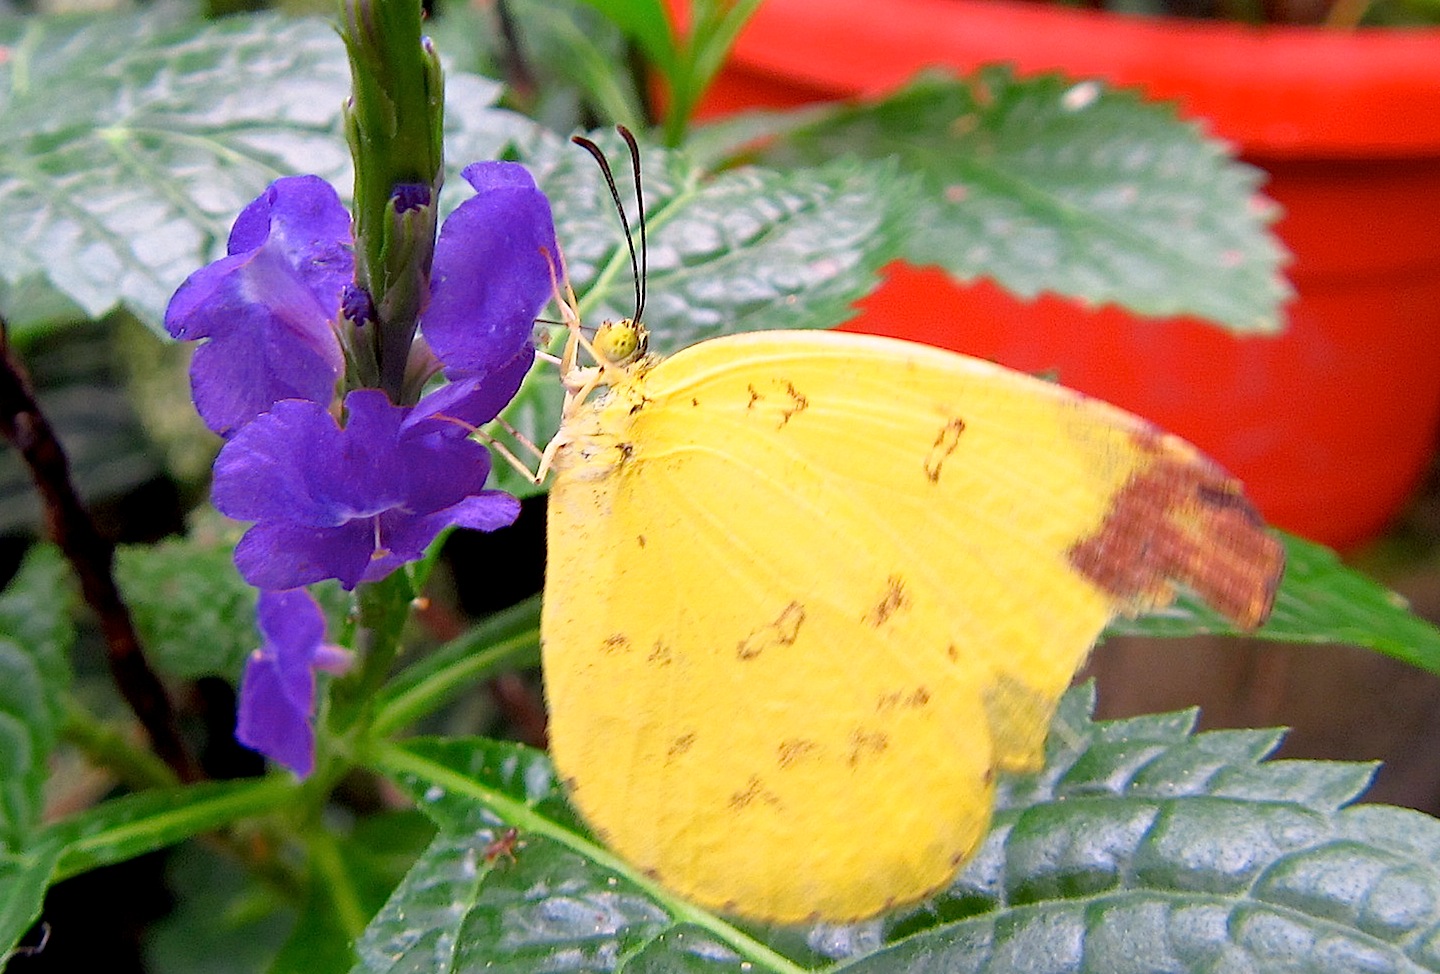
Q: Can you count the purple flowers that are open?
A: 4